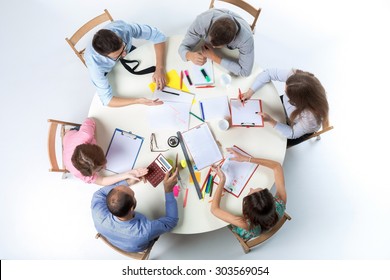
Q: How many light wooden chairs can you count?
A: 6